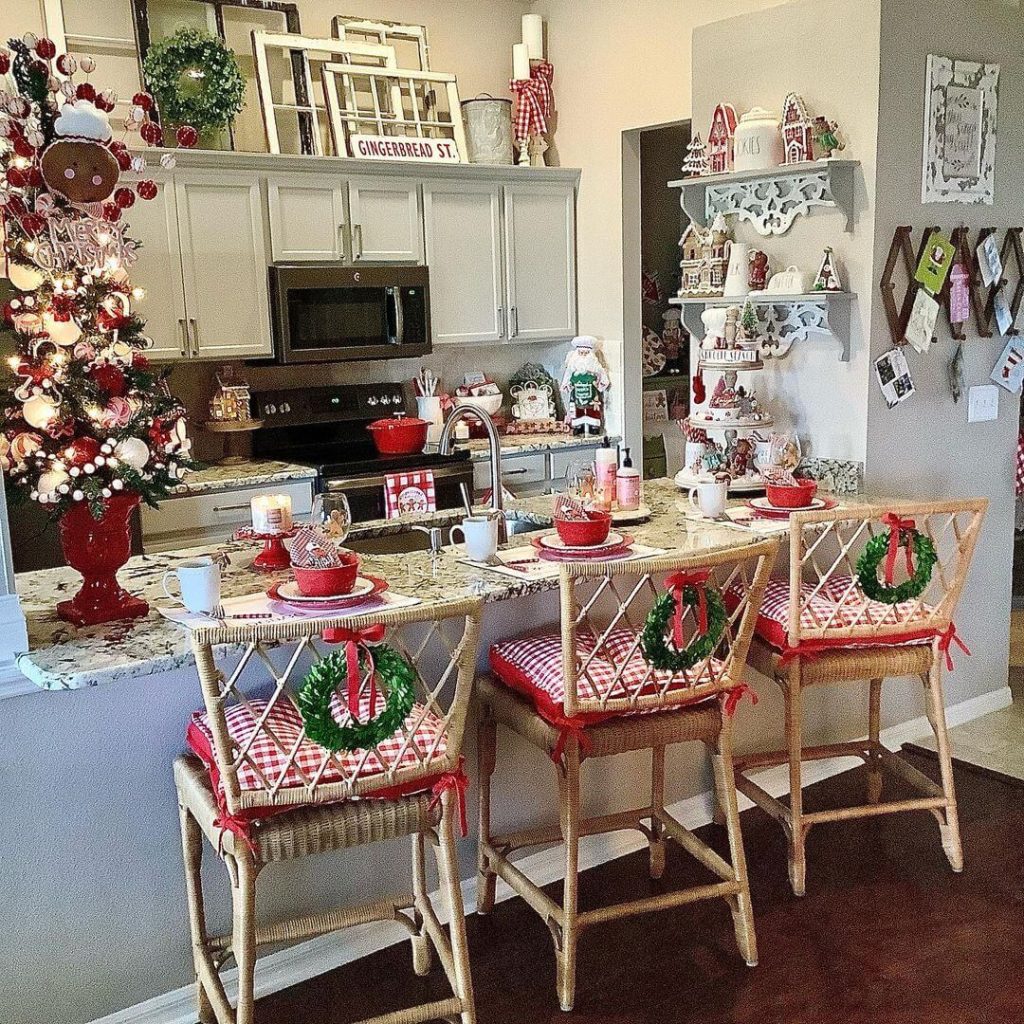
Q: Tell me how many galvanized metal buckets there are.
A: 1